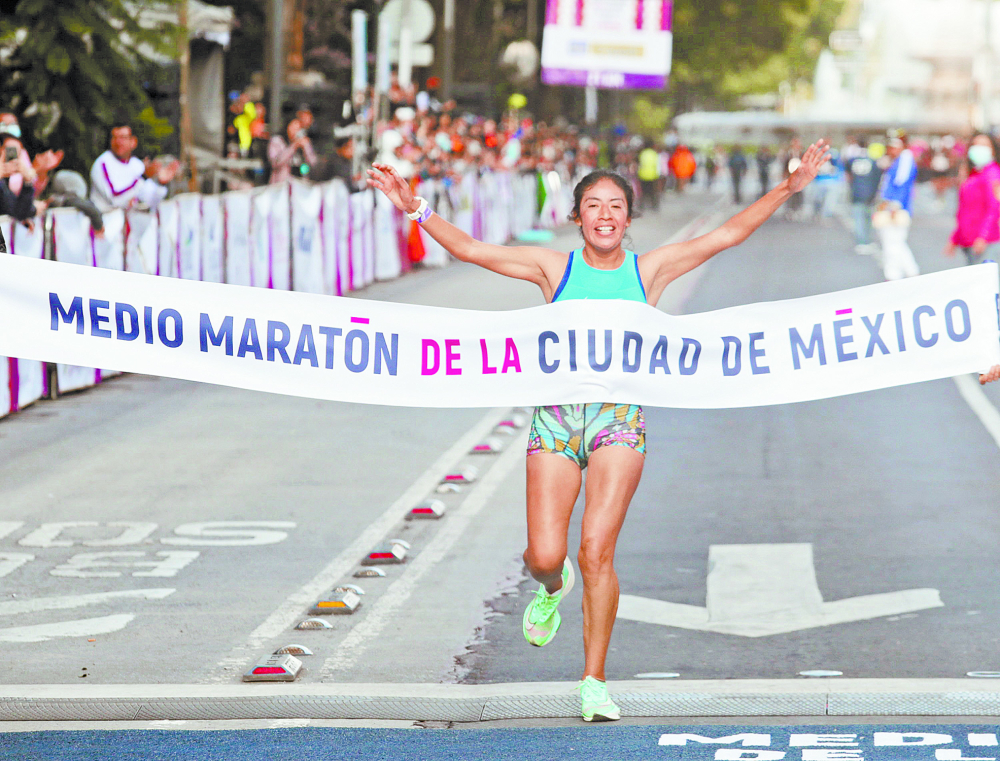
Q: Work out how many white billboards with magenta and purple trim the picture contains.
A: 1